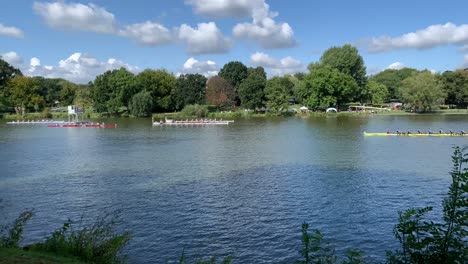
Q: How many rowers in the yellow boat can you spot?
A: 8